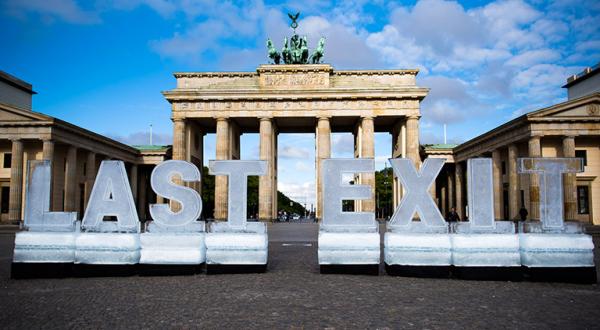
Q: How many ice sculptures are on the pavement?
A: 8